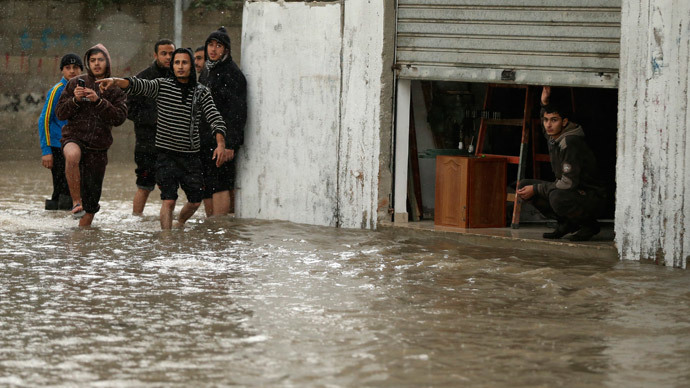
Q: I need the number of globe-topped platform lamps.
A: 0